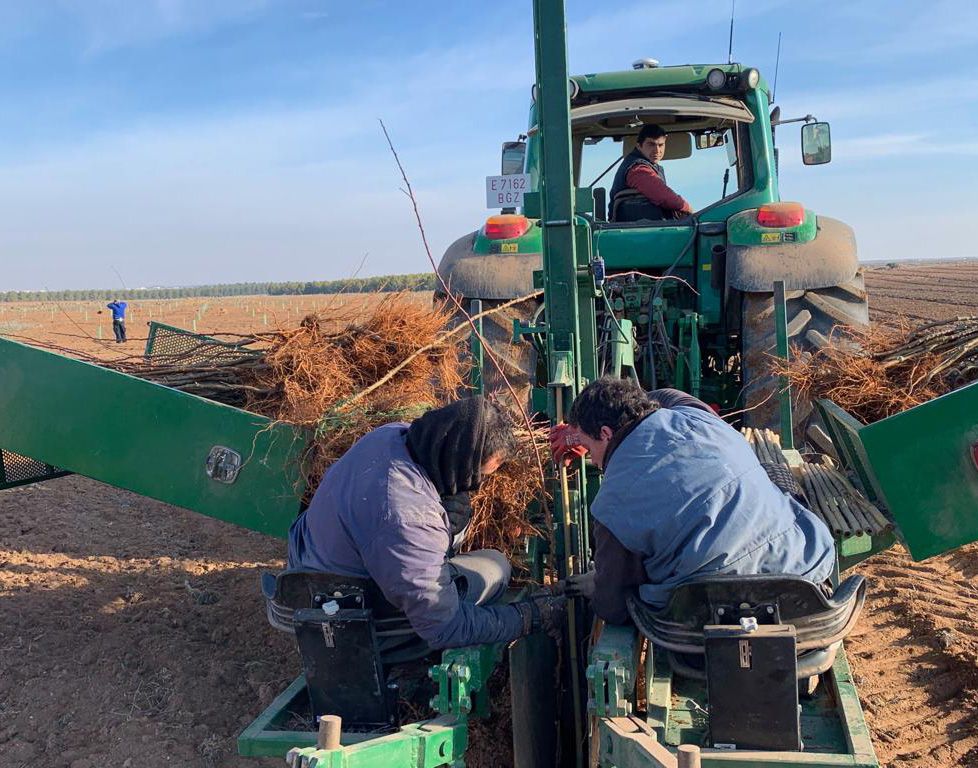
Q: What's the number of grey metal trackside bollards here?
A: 0